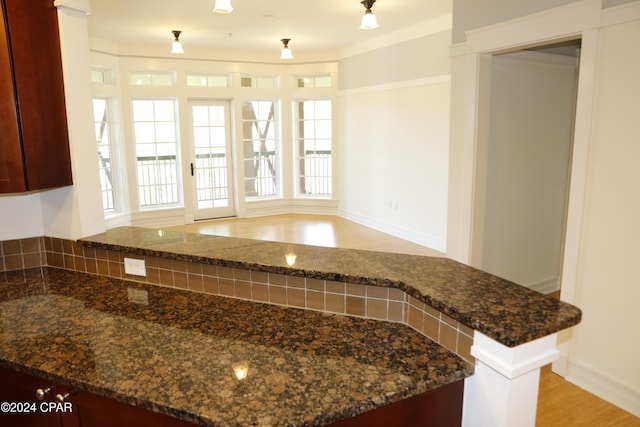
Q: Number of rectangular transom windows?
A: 5